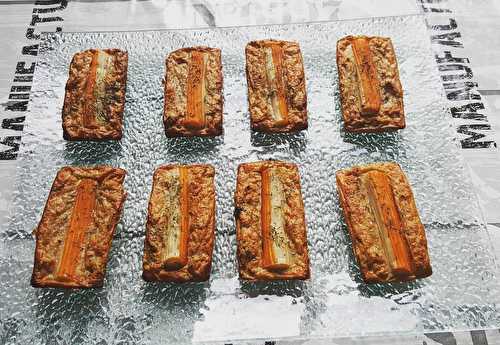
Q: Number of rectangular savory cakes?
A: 8